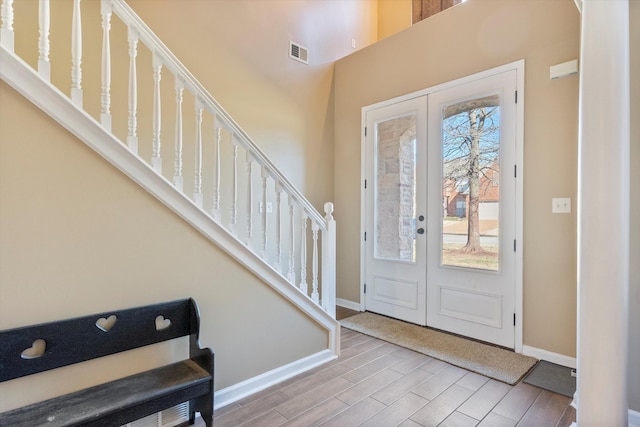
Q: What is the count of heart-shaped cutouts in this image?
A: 3